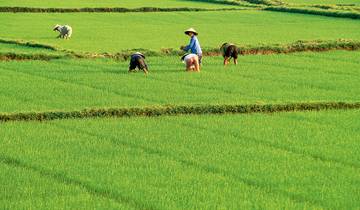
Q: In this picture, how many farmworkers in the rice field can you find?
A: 5